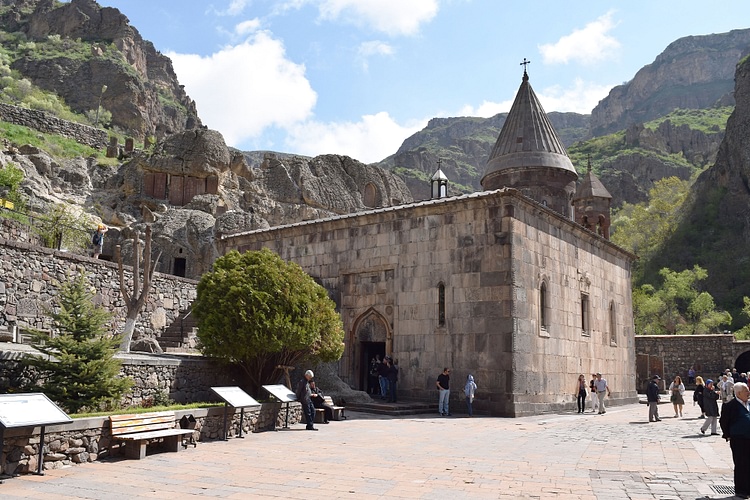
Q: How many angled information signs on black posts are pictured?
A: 3